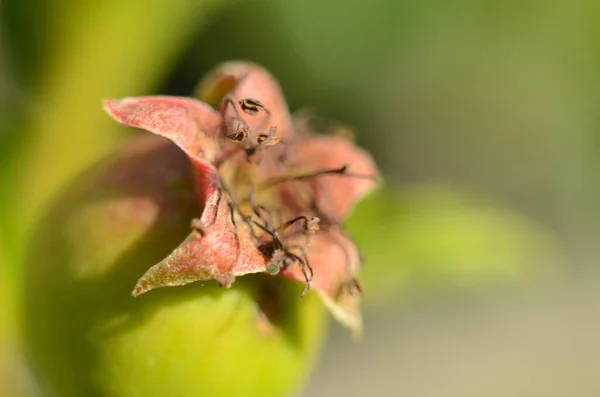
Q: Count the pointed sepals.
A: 5